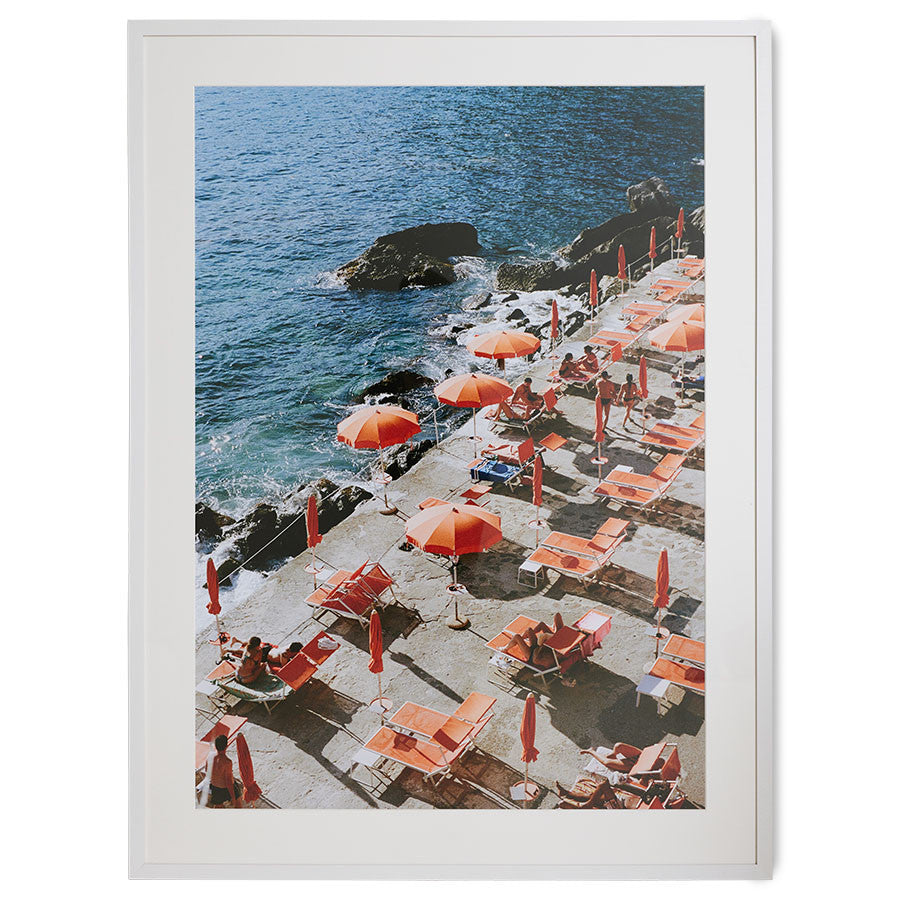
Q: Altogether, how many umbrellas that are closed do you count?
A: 14